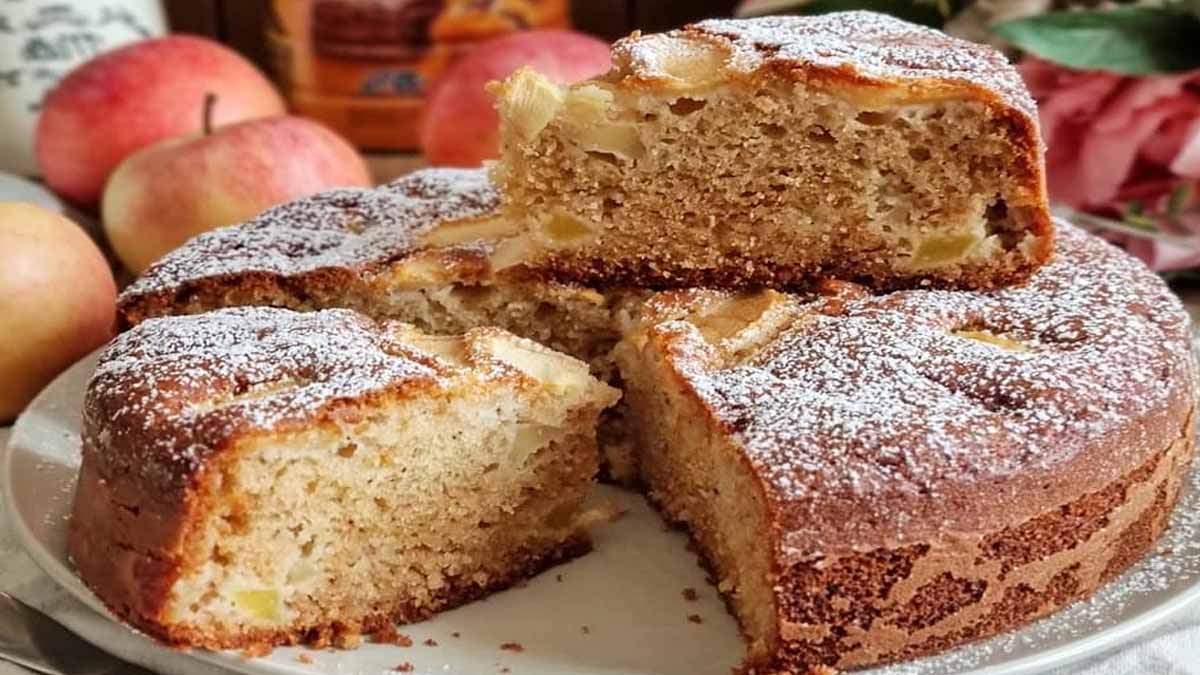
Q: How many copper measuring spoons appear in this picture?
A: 0